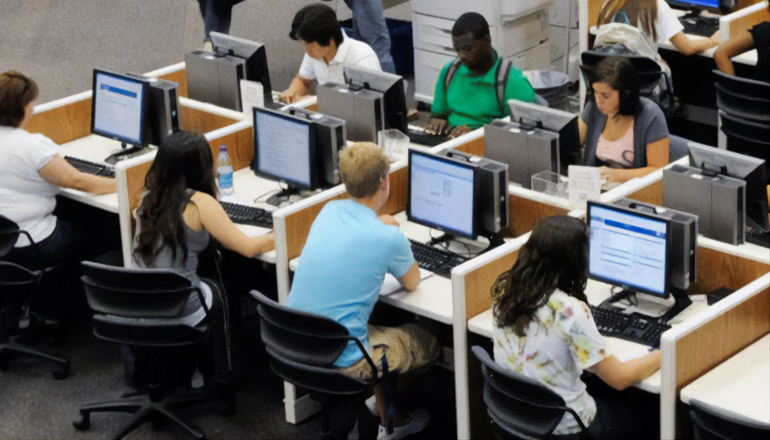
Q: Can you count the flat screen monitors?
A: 9